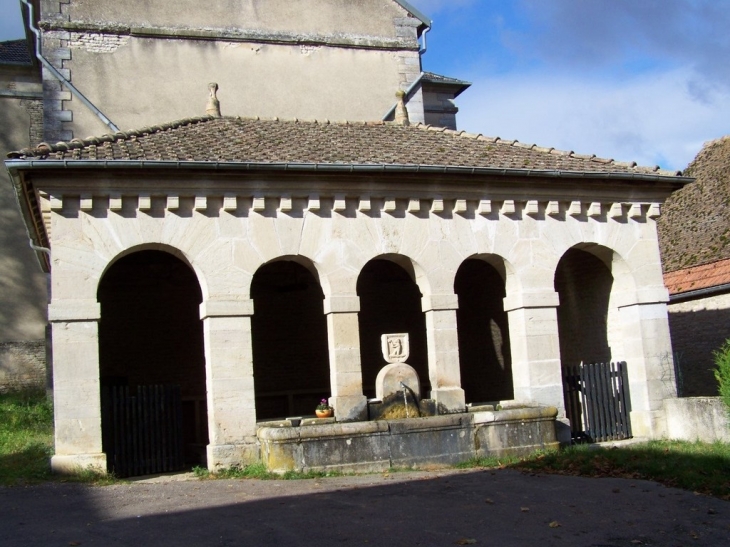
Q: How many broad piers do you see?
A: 4